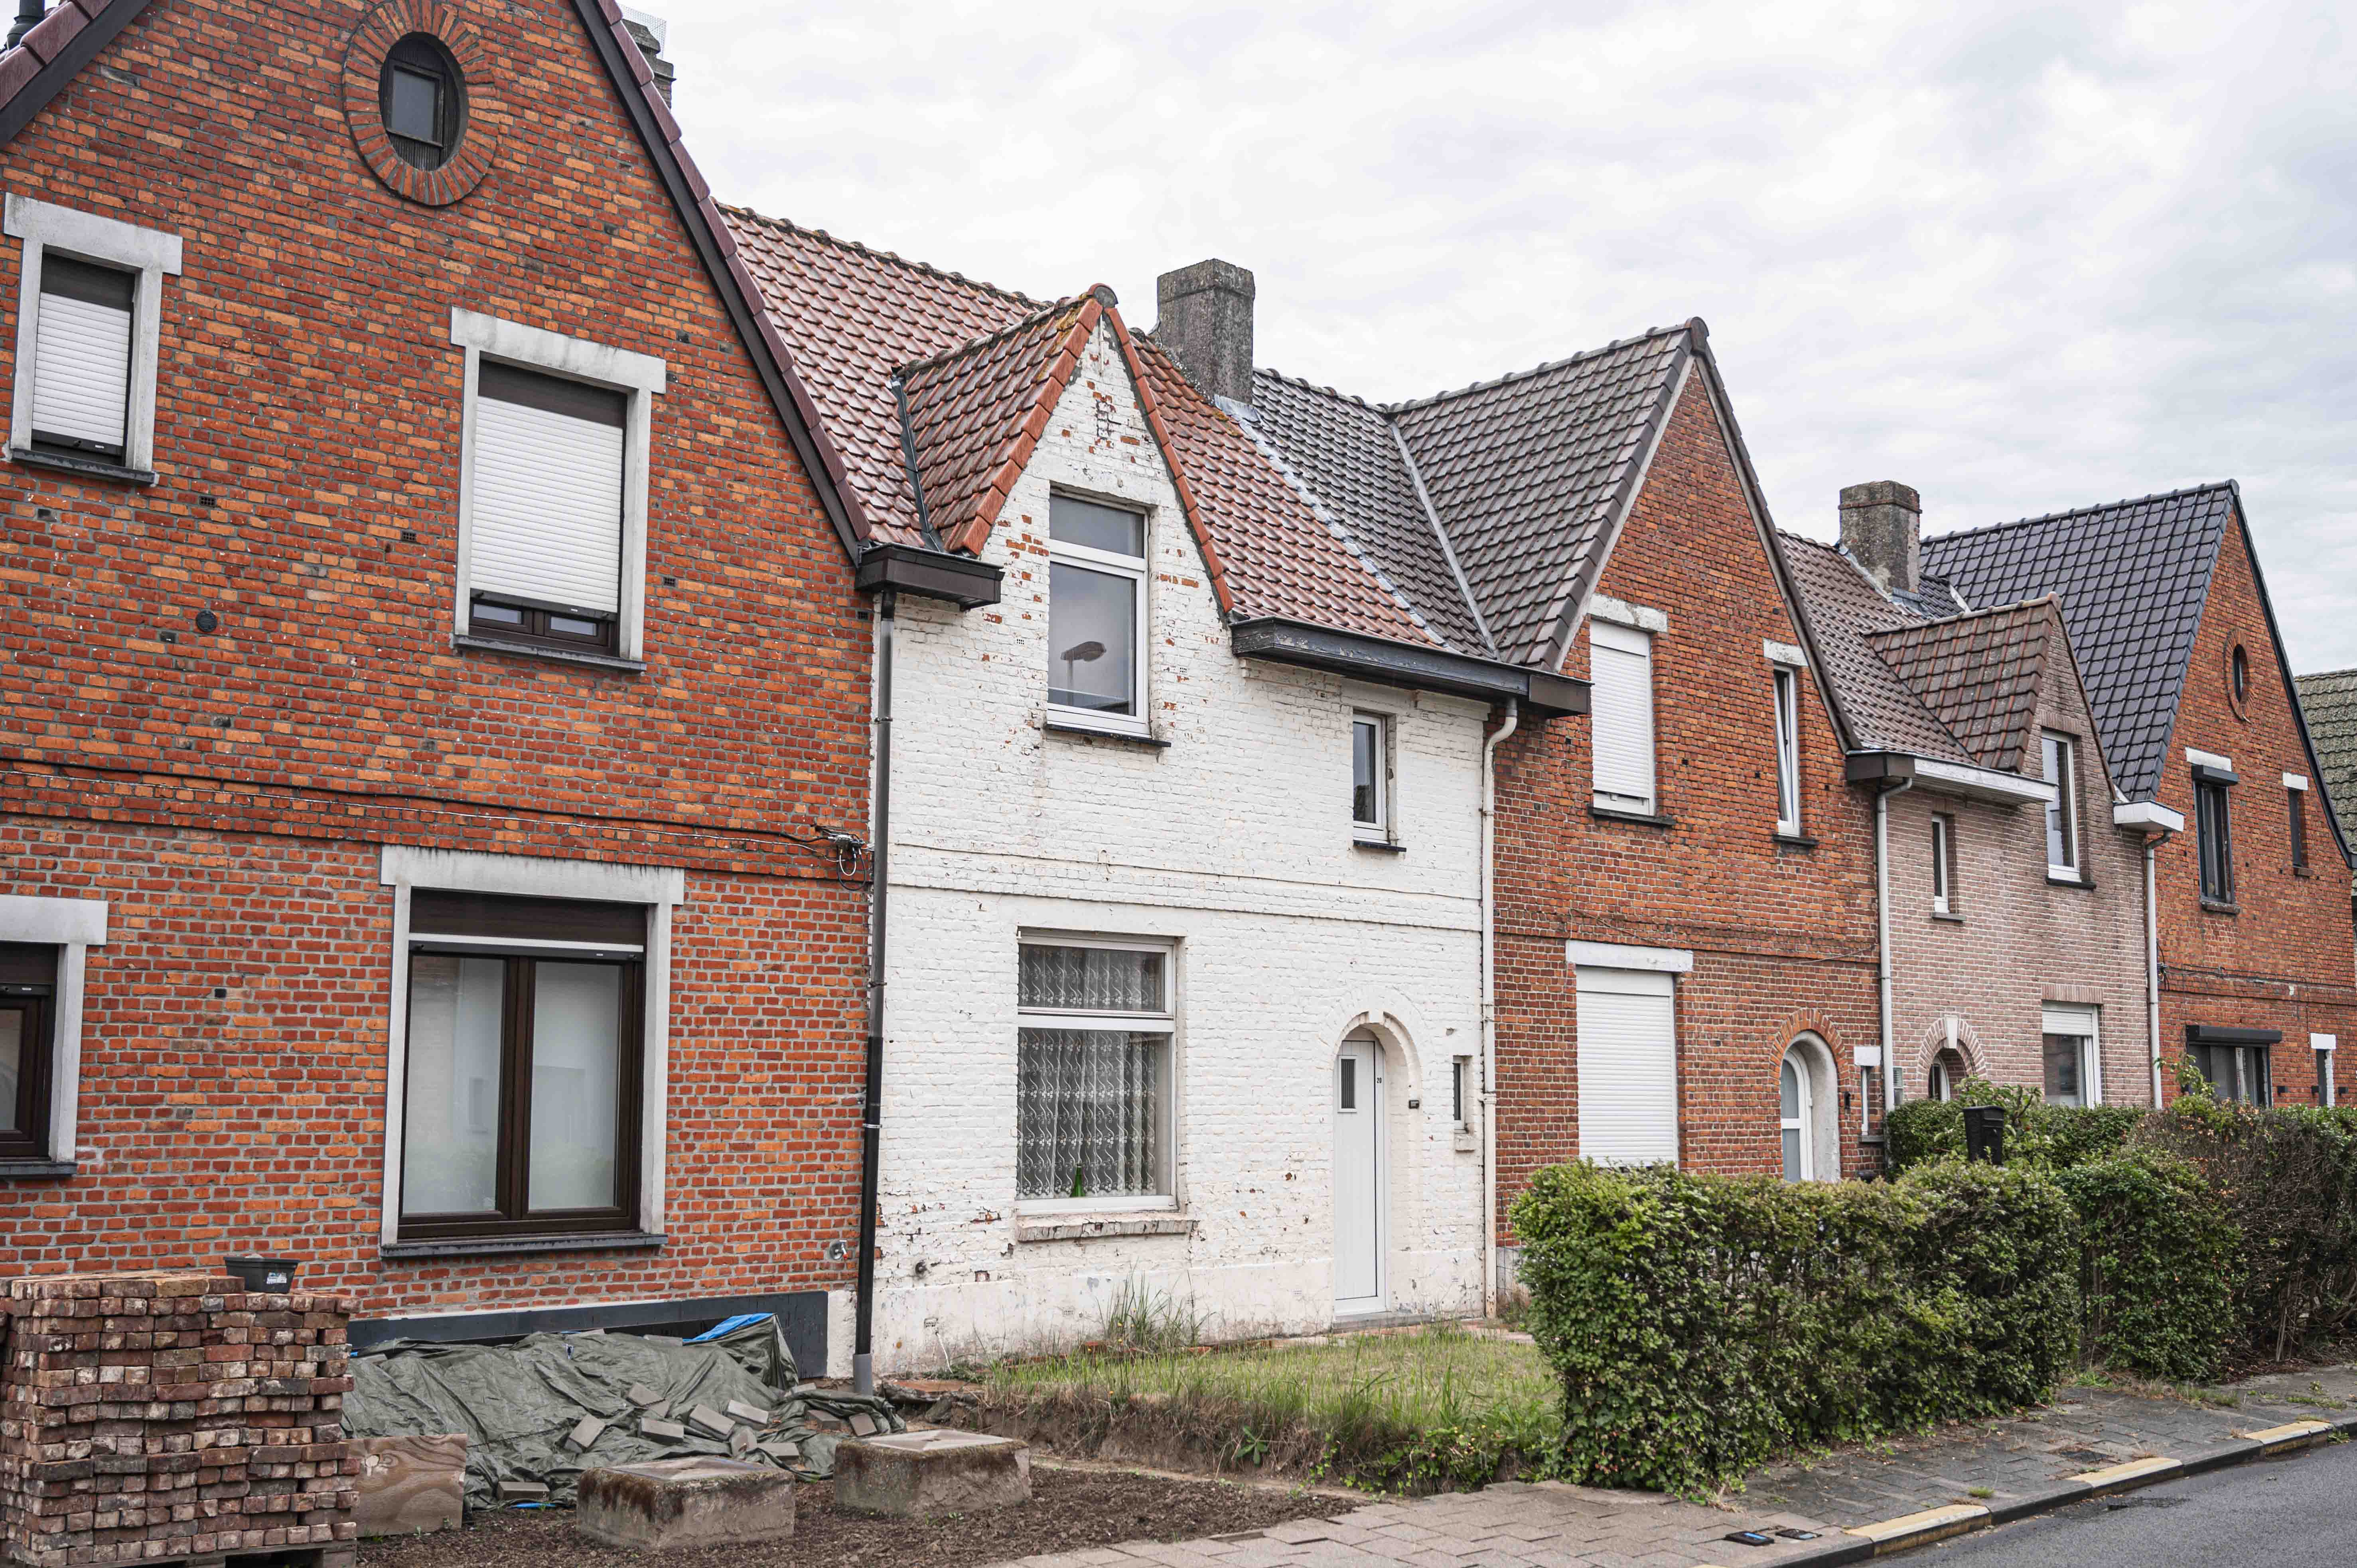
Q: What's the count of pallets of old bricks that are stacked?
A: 1